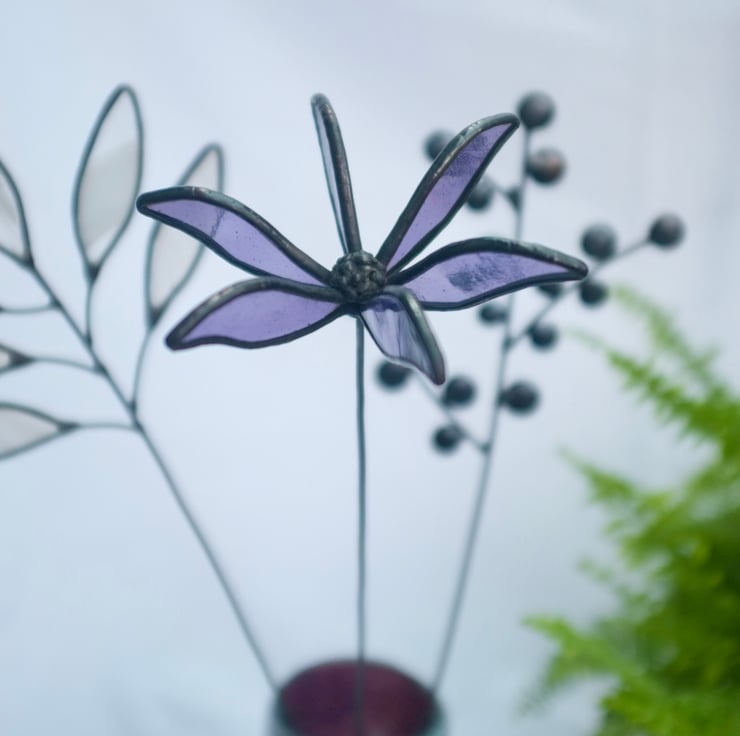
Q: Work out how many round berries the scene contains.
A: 14